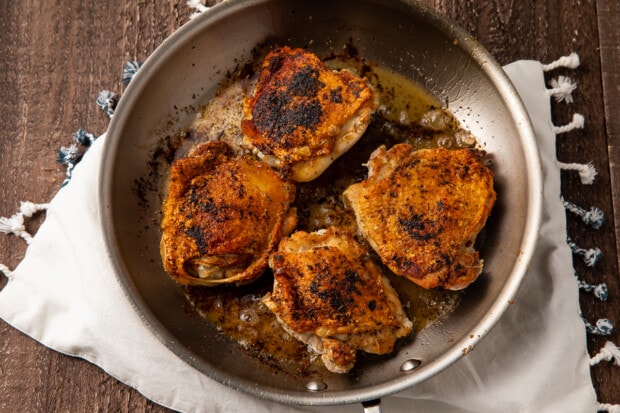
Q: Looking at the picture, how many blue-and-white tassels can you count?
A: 8